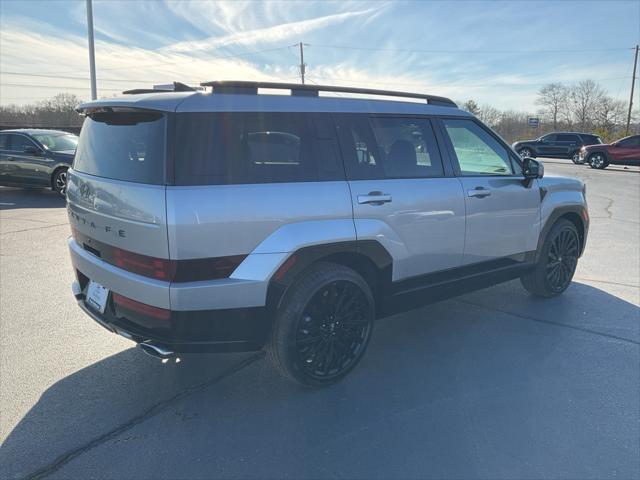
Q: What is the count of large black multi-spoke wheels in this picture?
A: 2